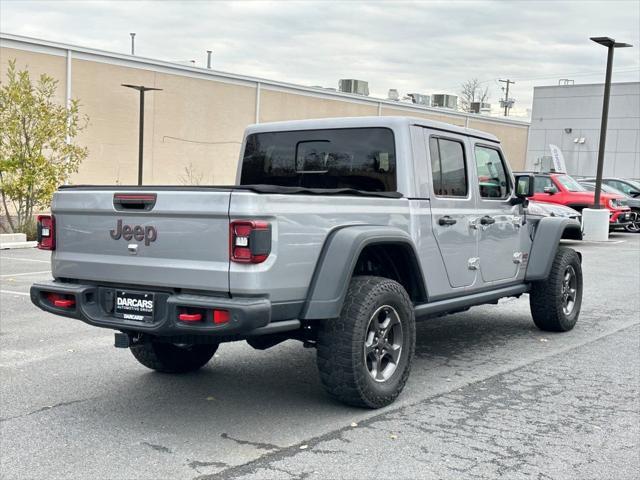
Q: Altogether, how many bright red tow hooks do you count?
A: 2